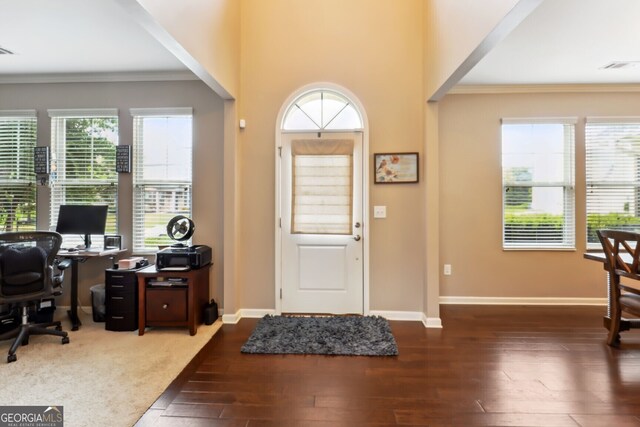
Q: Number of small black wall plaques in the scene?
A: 2